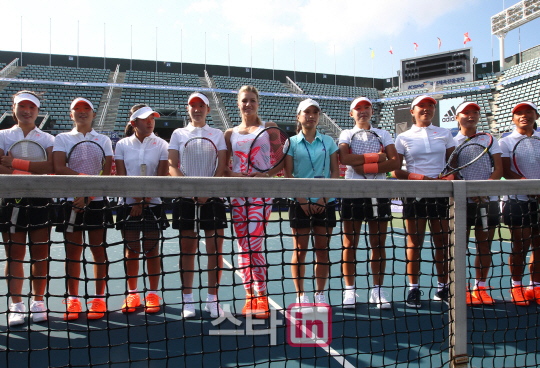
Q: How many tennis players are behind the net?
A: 10